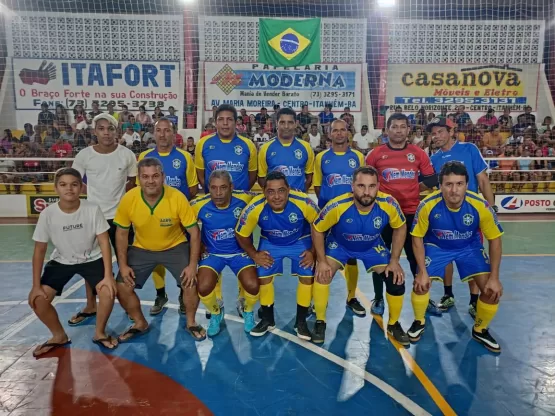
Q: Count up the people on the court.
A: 13